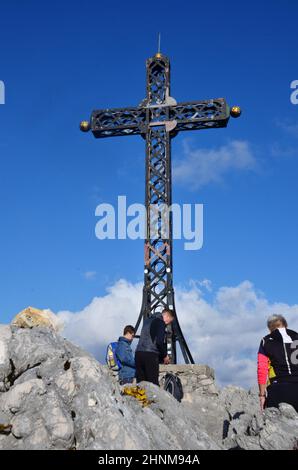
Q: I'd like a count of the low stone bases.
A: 1